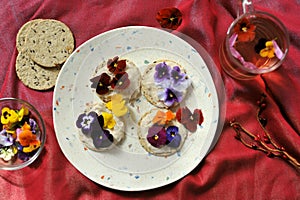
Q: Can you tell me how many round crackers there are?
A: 7